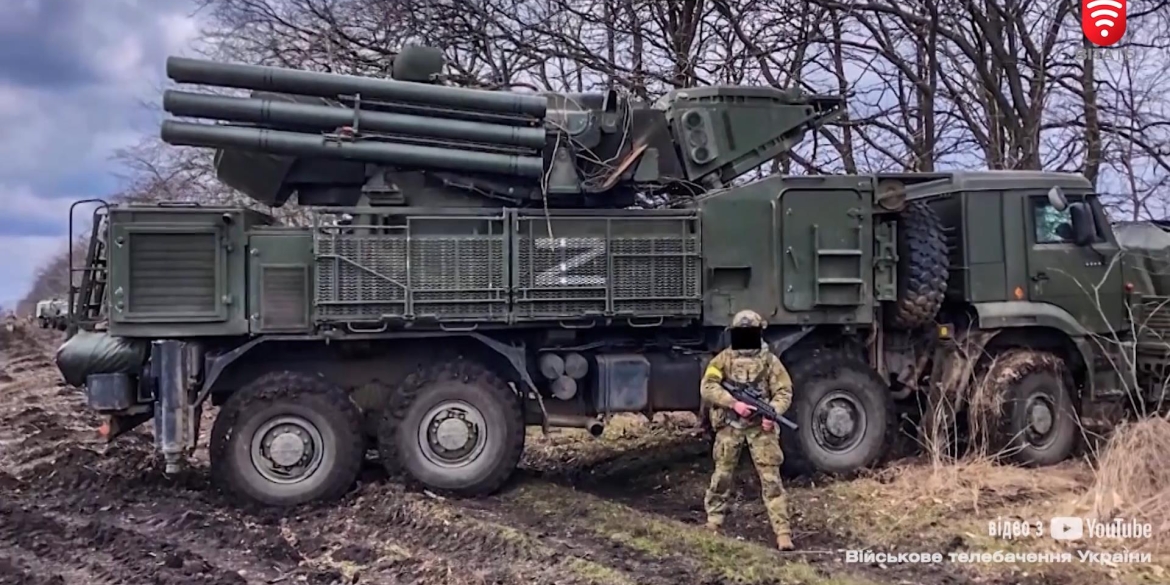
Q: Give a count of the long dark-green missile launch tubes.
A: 3